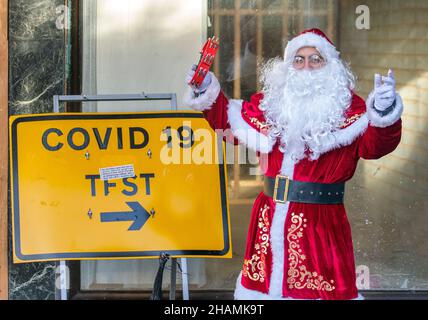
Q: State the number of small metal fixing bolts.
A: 4